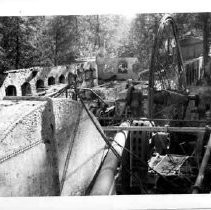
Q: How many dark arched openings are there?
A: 5